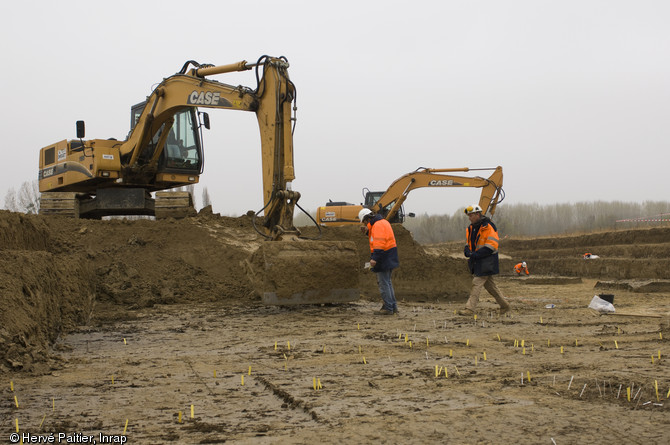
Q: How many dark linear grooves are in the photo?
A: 1